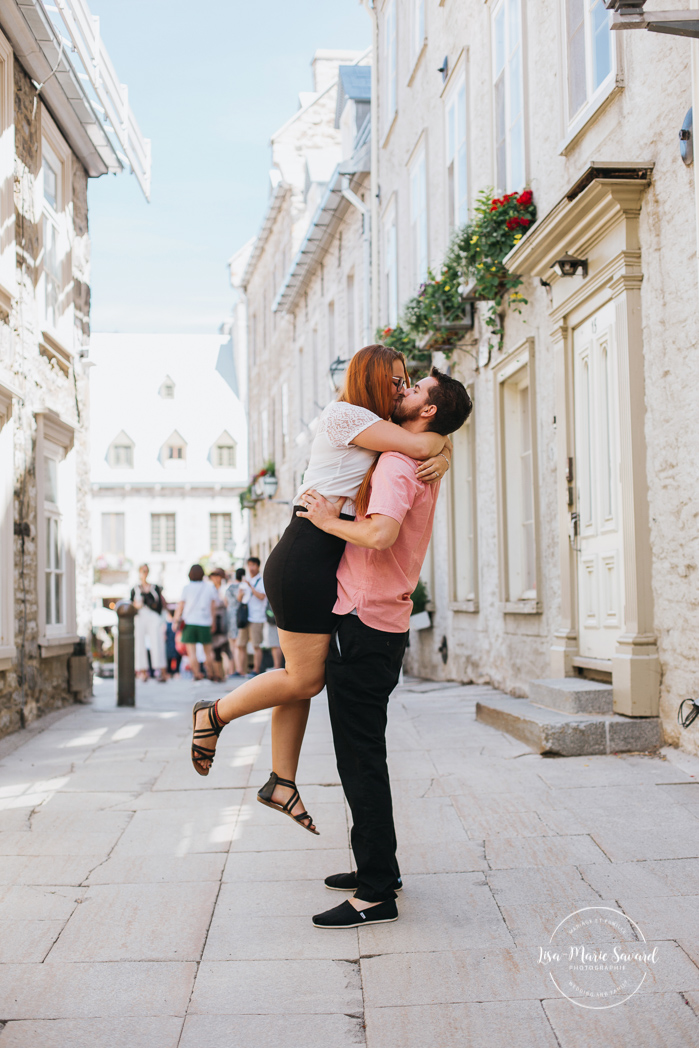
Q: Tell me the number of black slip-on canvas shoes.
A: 2